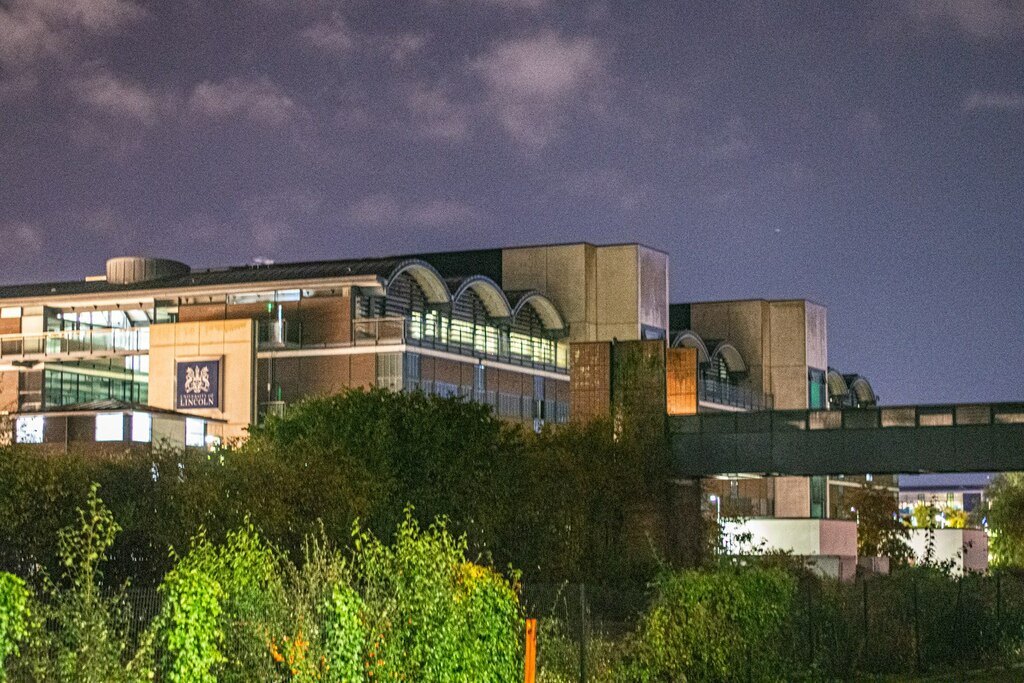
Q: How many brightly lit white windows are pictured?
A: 4